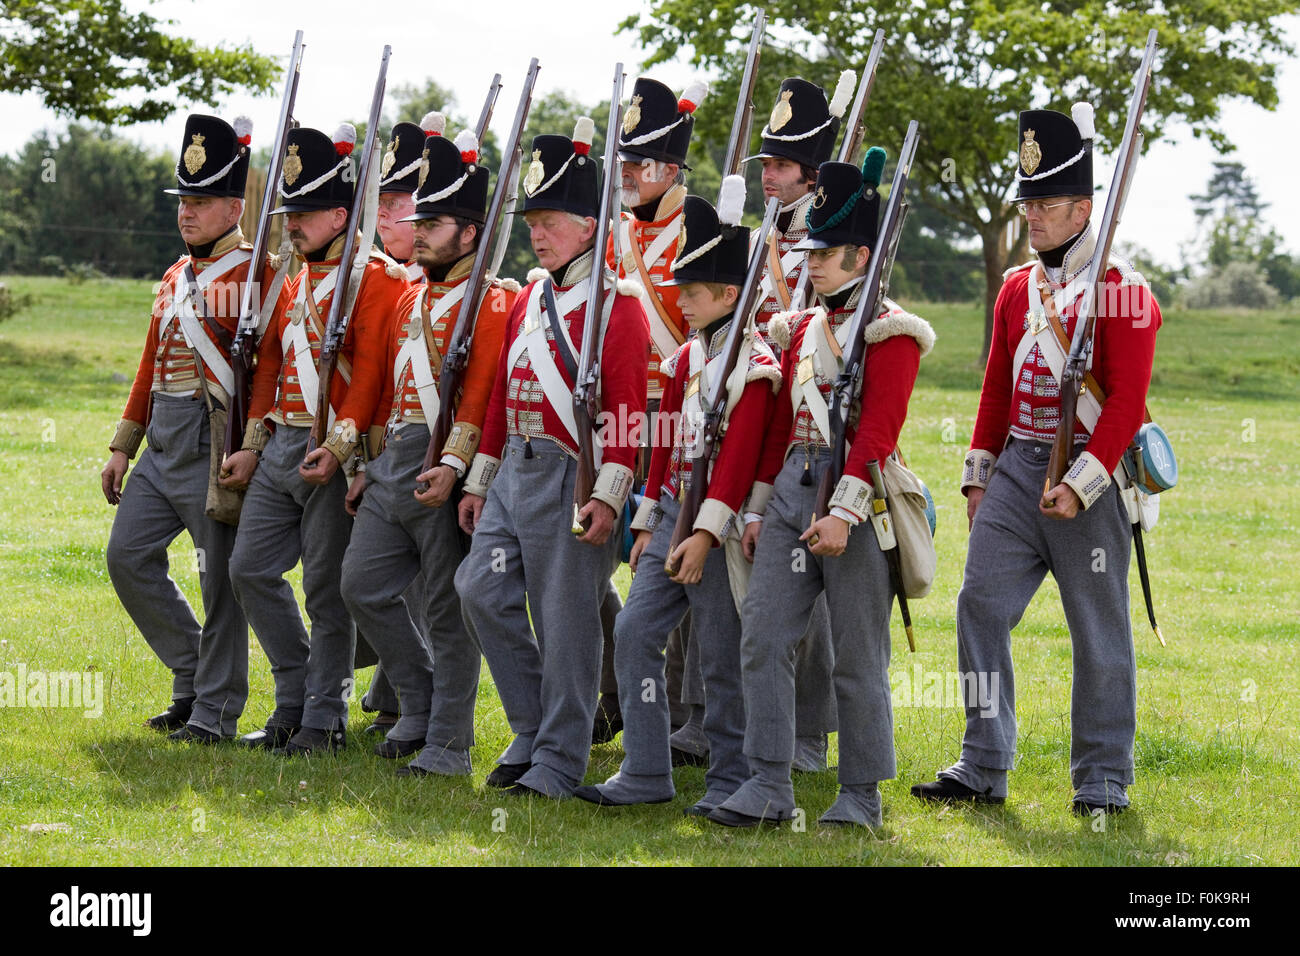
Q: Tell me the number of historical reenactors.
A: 10